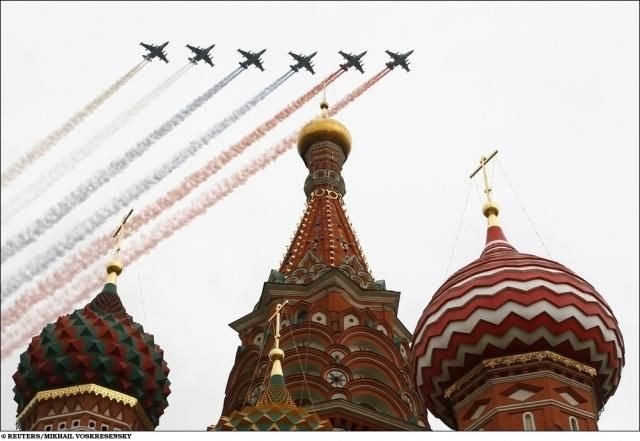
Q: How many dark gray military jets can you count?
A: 6